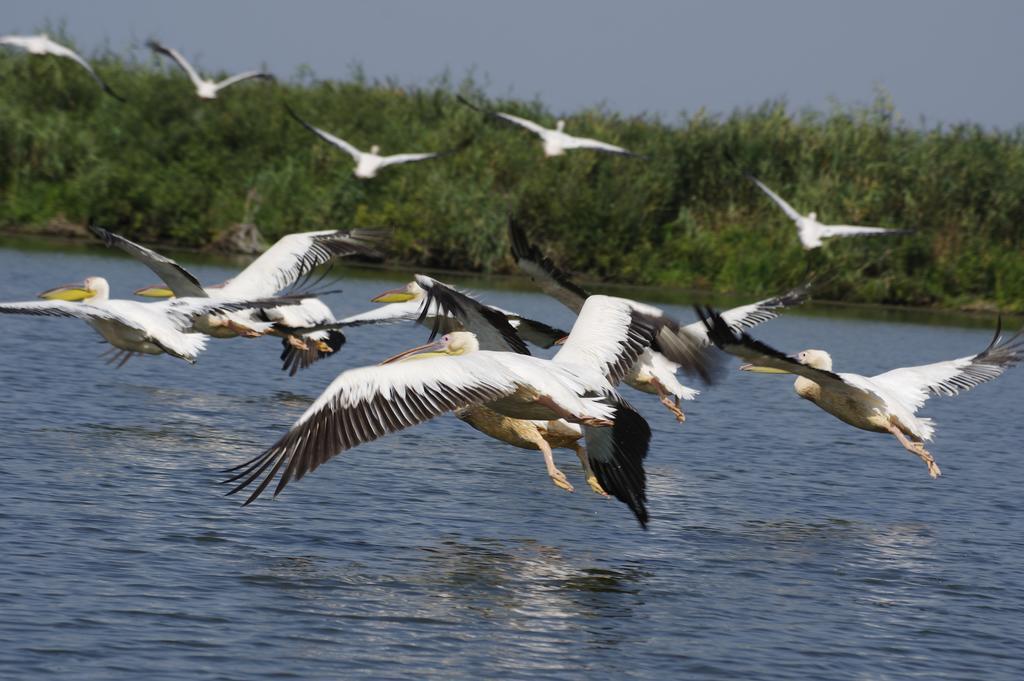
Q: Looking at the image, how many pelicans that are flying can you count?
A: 13